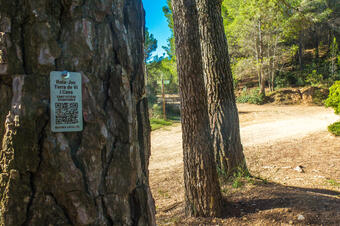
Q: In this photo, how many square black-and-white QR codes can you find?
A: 1